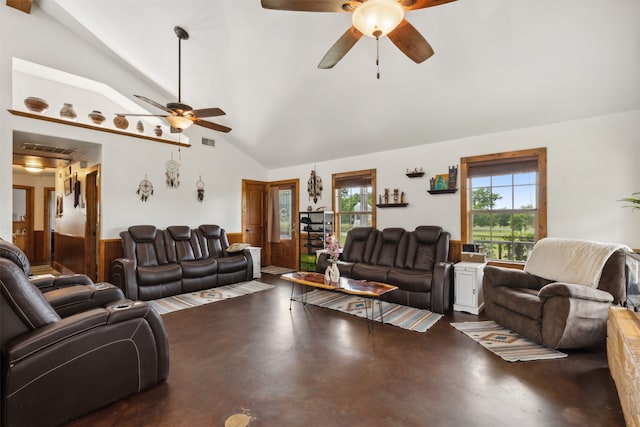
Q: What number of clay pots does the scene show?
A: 6